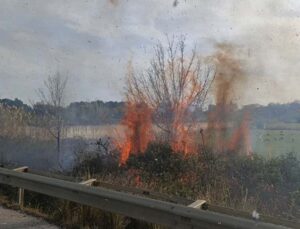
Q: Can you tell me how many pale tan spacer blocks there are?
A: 3